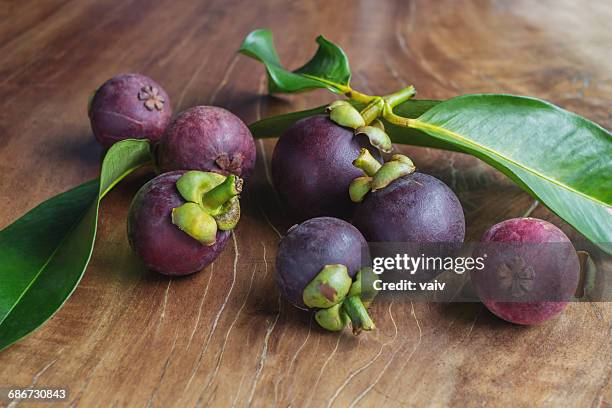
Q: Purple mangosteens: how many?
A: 7